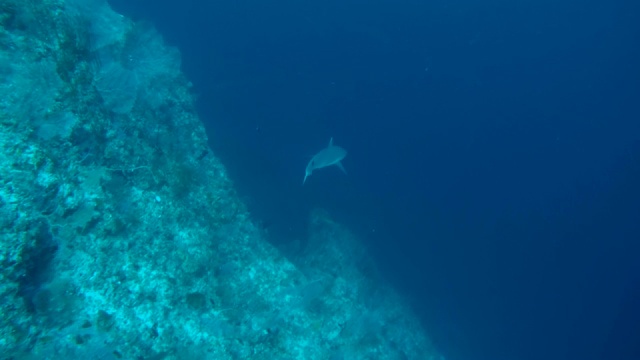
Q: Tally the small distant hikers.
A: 0